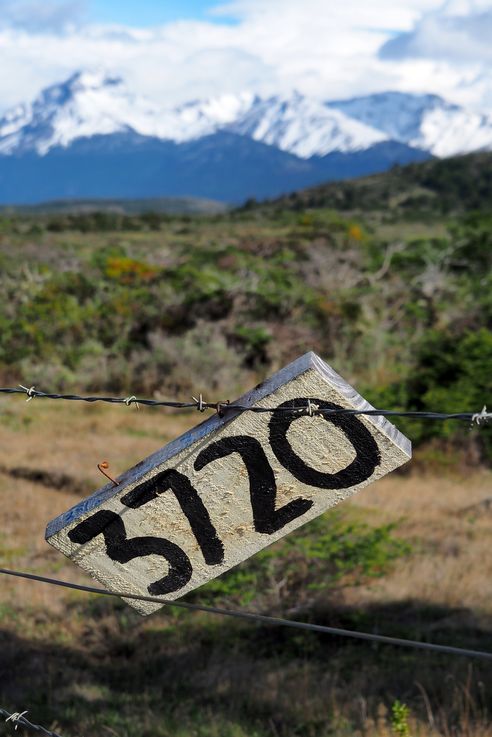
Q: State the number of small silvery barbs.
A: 6